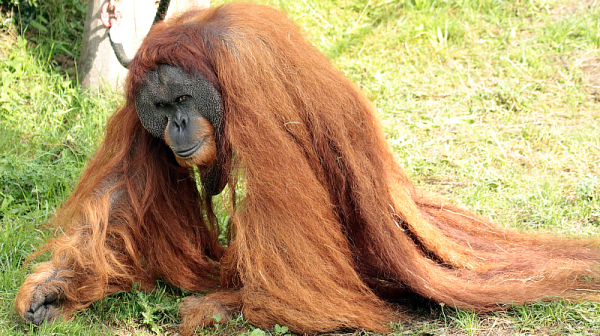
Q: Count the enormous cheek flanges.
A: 2